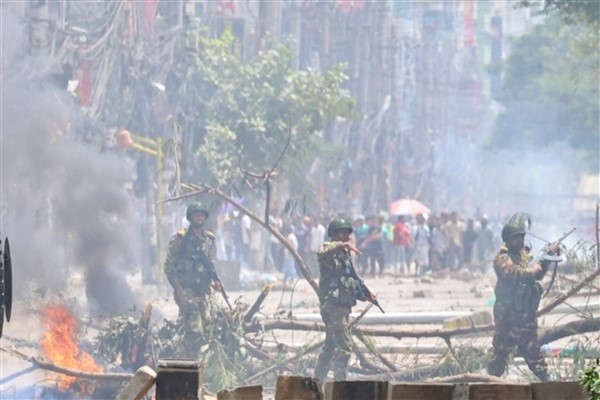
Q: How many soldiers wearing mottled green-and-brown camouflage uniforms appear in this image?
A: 3